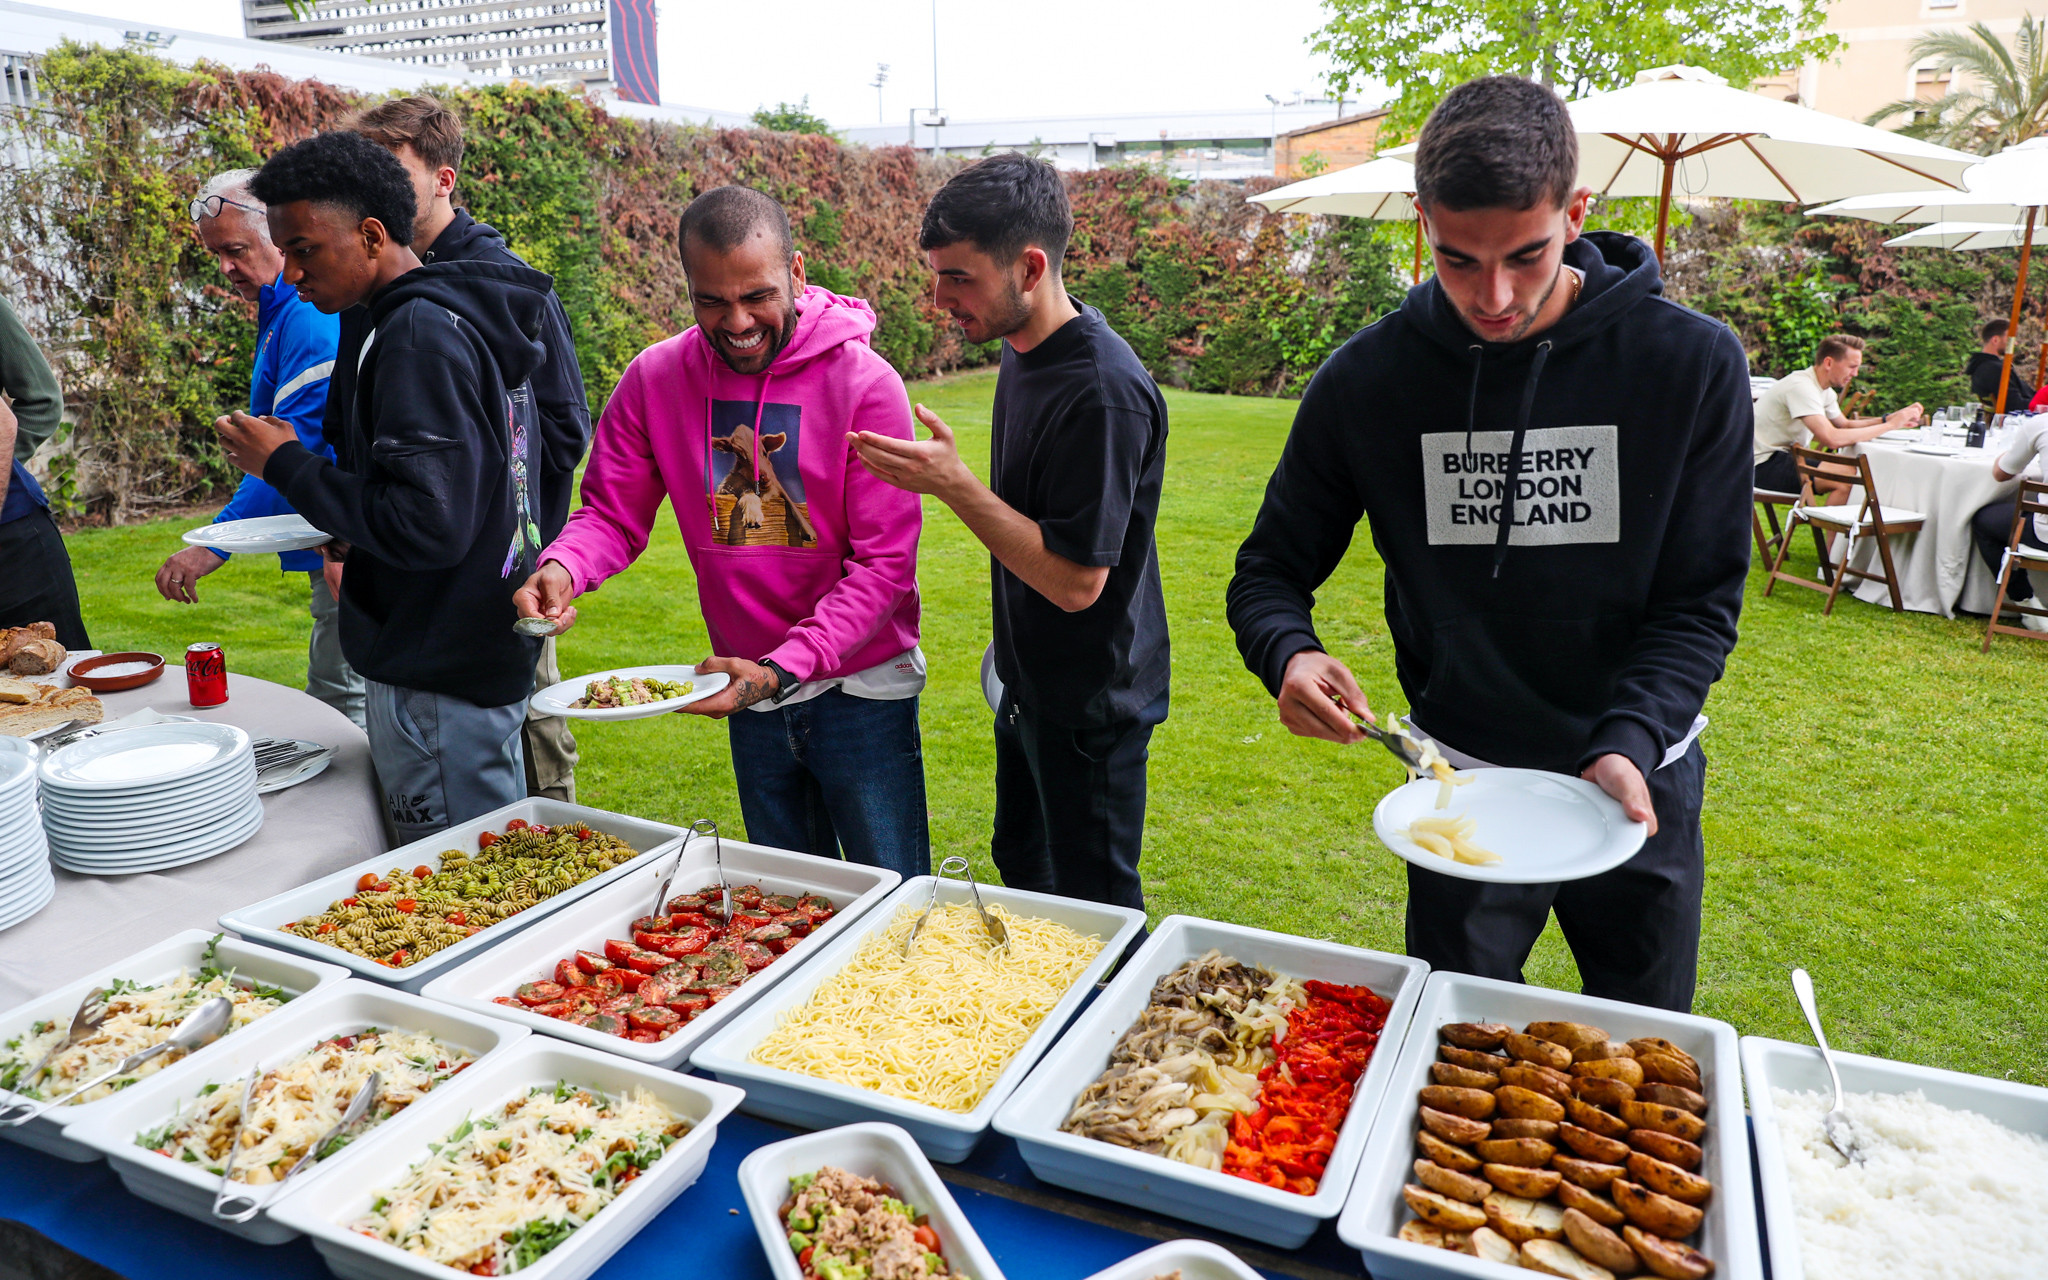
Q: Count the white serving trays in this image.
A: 11